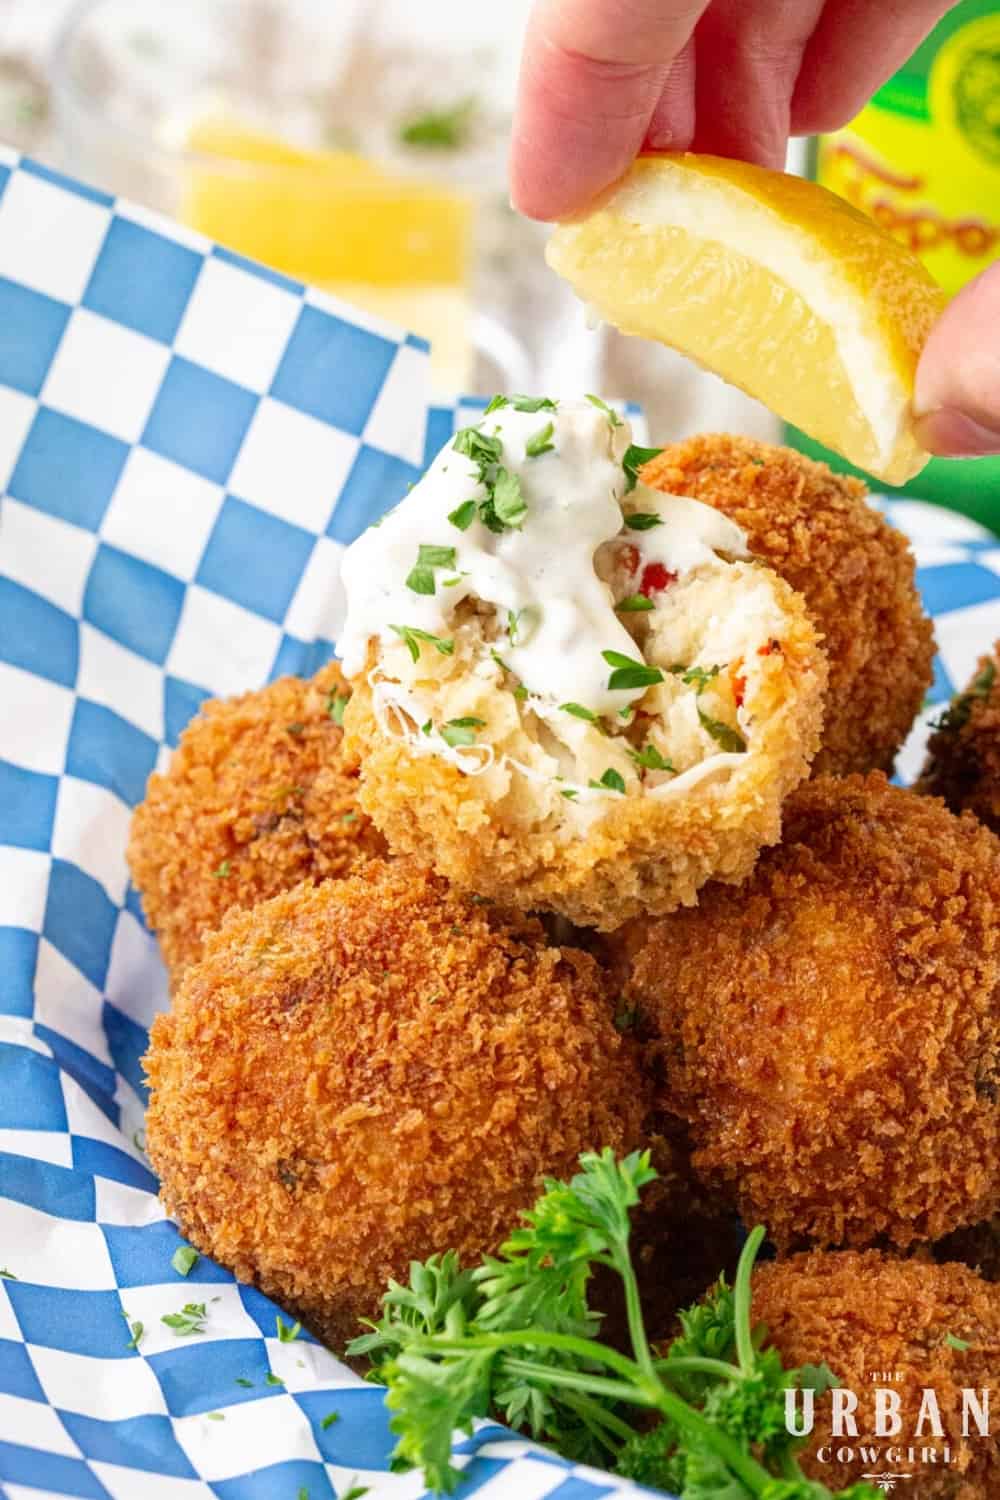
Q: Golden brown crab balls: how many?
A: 7